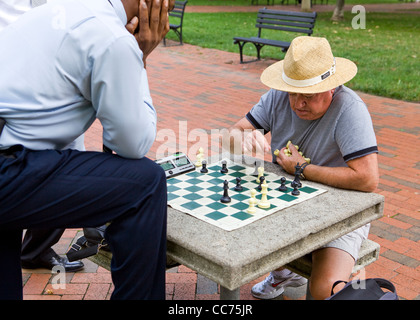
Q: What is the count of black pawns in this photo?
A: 6